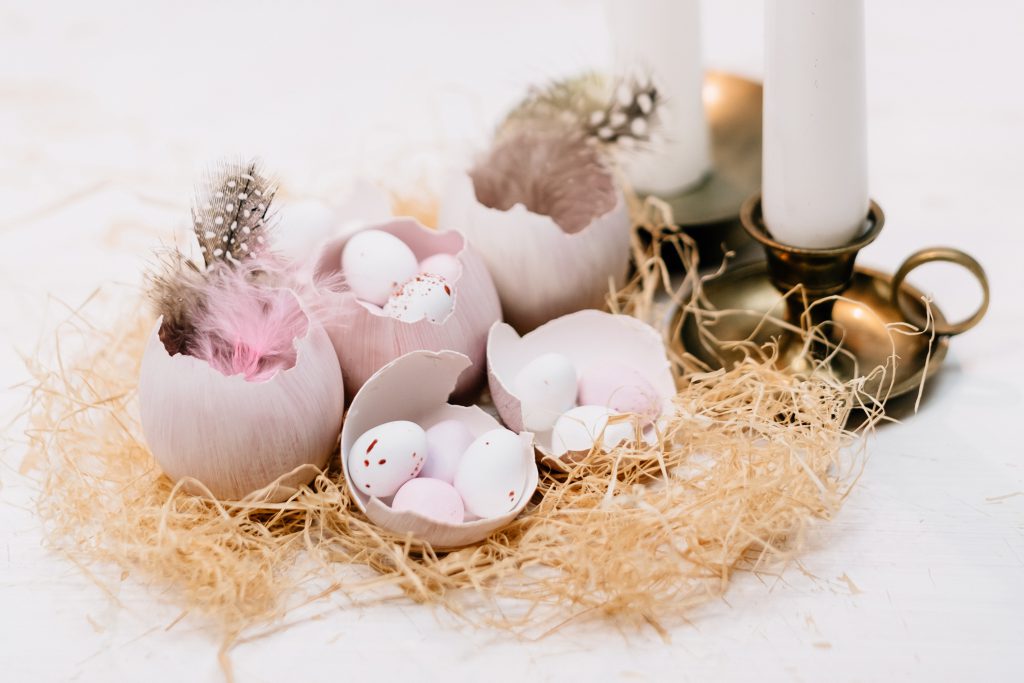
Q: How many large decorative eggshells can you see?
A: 5